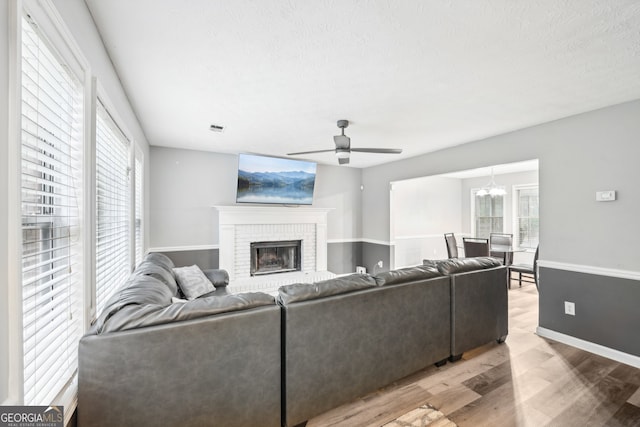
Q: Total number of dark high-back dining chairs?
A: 4